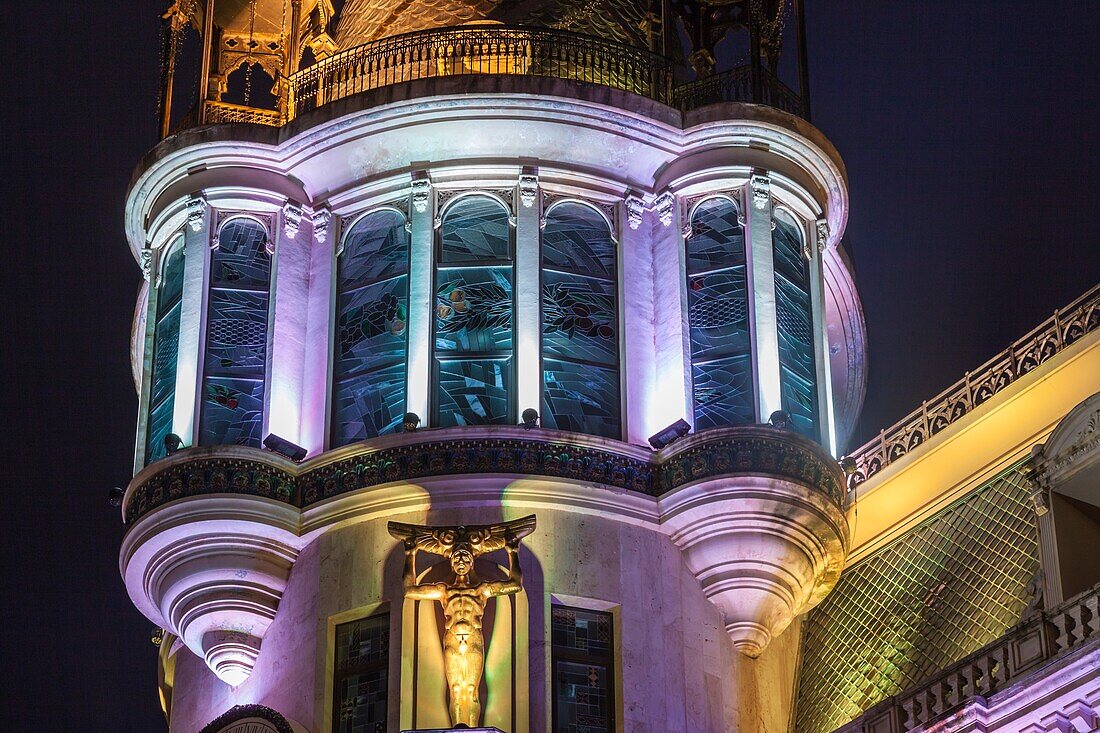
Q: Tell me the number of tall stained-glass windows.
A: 7